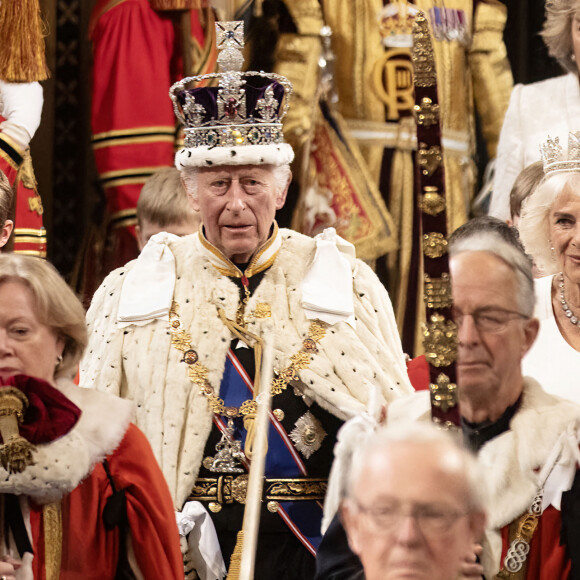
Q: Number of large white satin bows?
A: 2